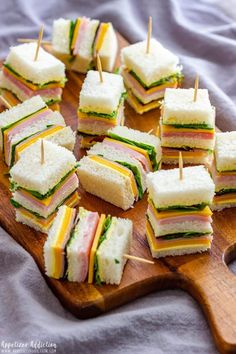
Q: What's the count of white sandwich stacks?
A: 11